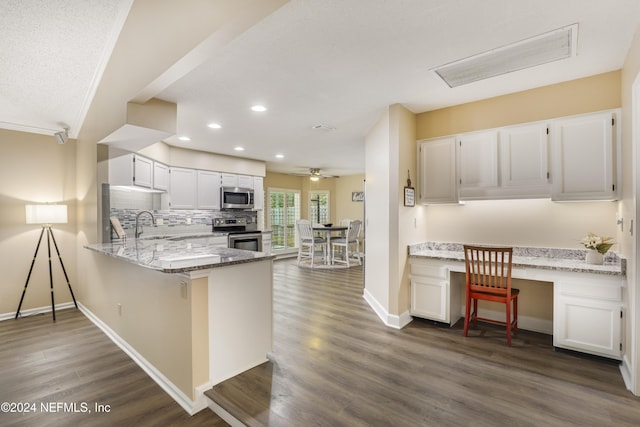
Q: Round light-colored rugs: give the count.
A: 1